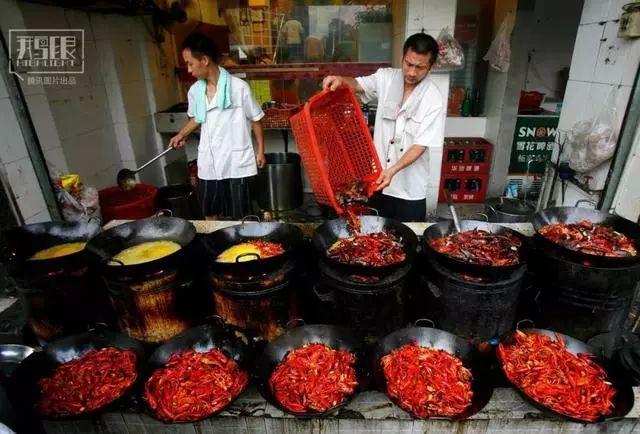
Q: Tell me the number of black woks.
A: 11